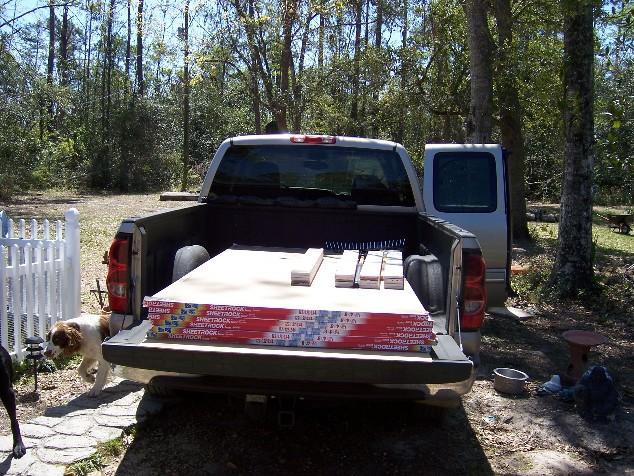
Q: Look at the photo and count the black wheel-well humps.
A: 2